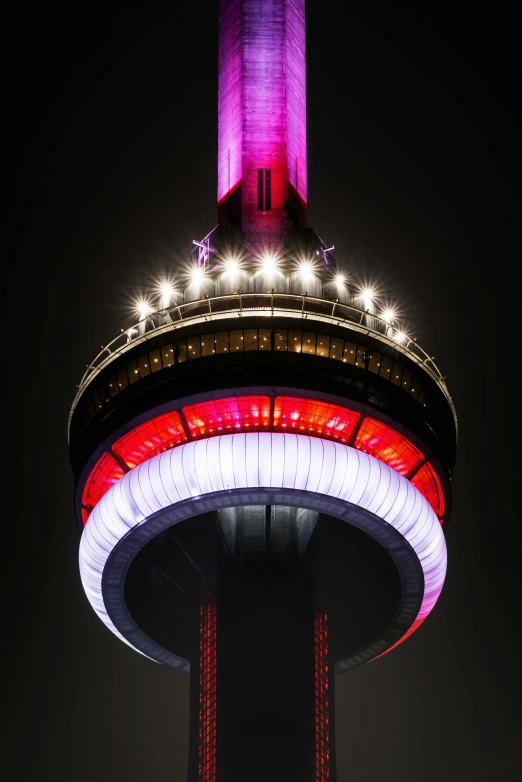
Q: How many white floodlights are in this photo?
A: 10